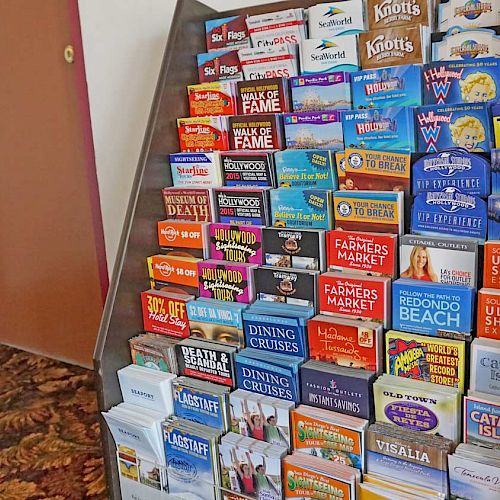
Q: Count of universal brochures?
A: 4